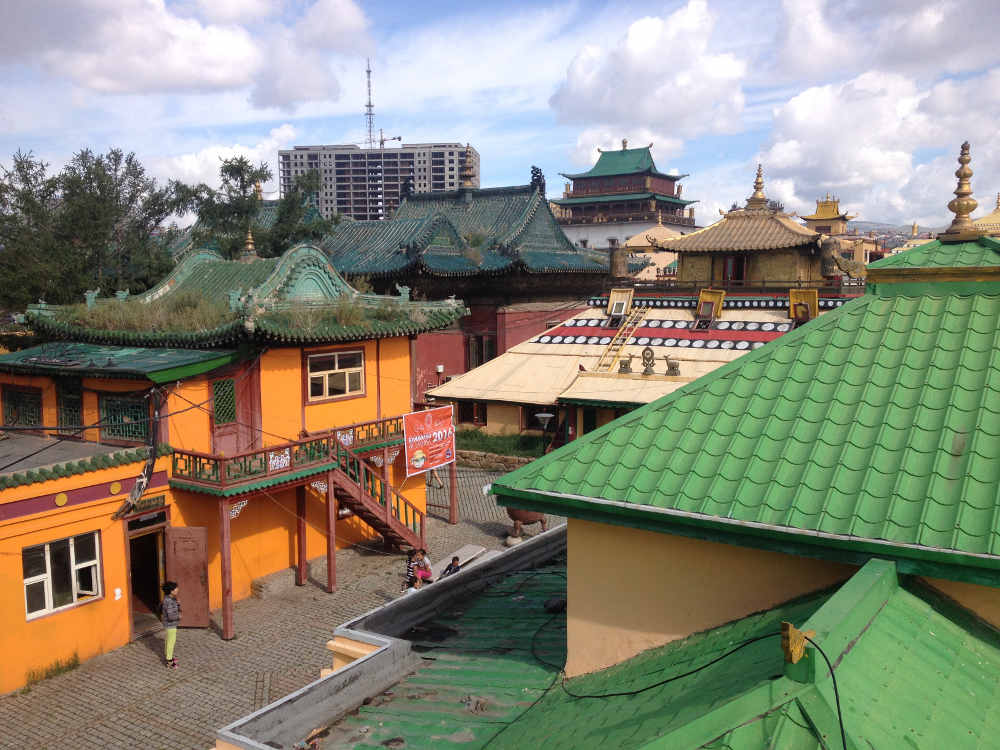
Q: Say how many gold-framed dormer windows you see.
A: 3